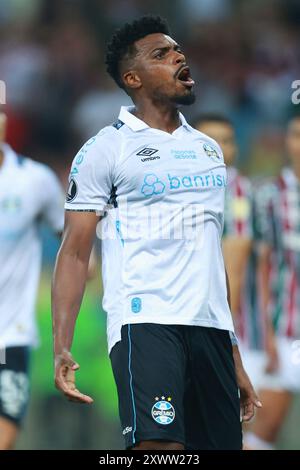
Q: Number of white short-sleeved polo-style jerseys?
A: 2